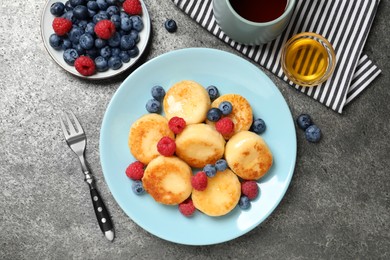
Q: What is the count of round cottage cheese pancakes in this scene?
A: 7